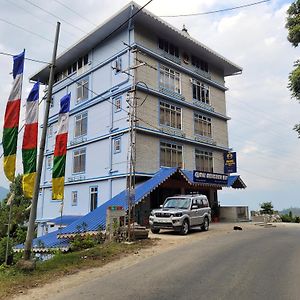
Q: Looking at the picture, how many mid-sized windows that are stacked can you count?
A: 3